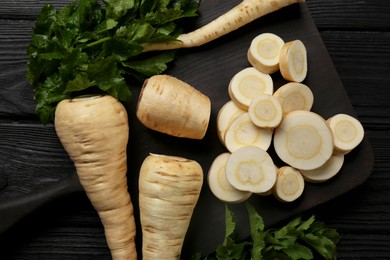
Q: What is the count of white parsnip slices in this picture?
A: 13